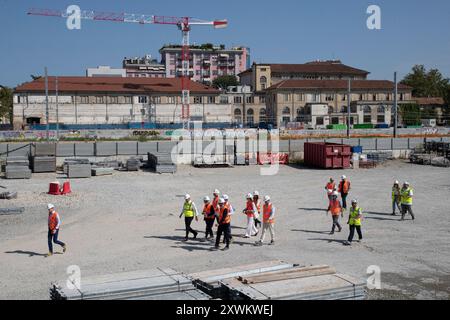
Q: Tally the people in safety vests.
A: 15